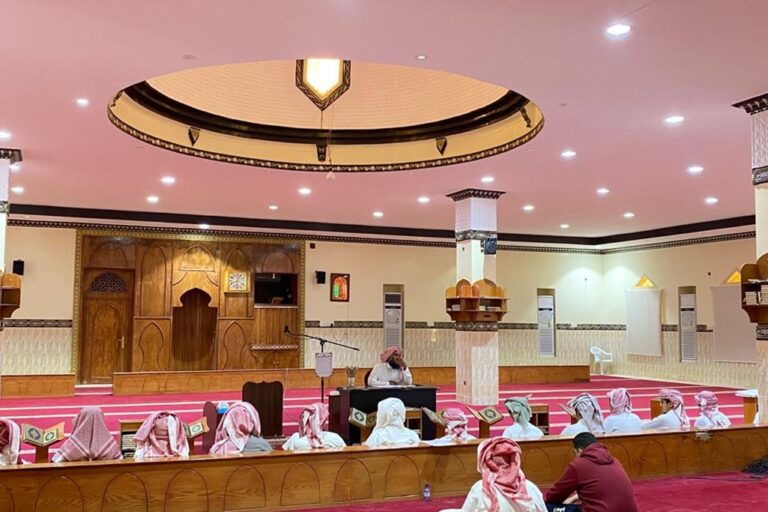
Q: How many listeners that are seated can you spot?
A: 14